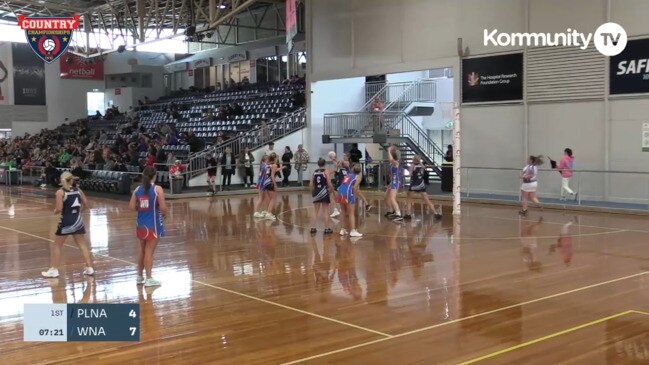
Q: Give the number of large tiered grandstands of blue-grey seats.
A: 1